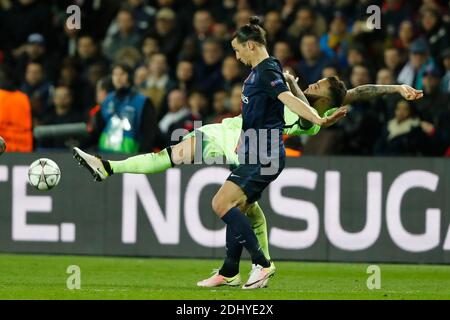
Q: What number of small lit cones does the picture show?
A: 0